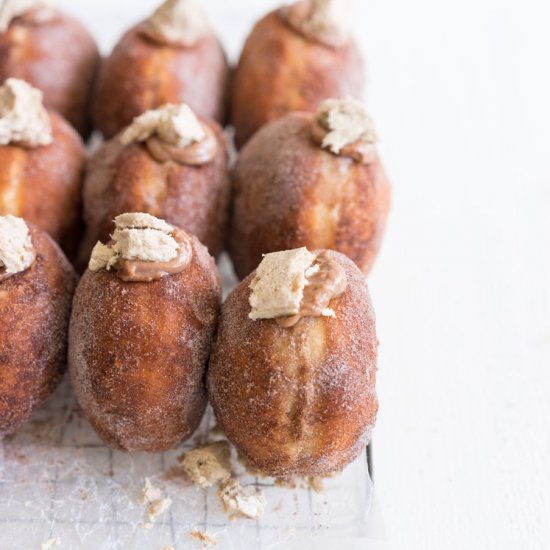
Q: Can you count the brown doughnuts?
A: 9